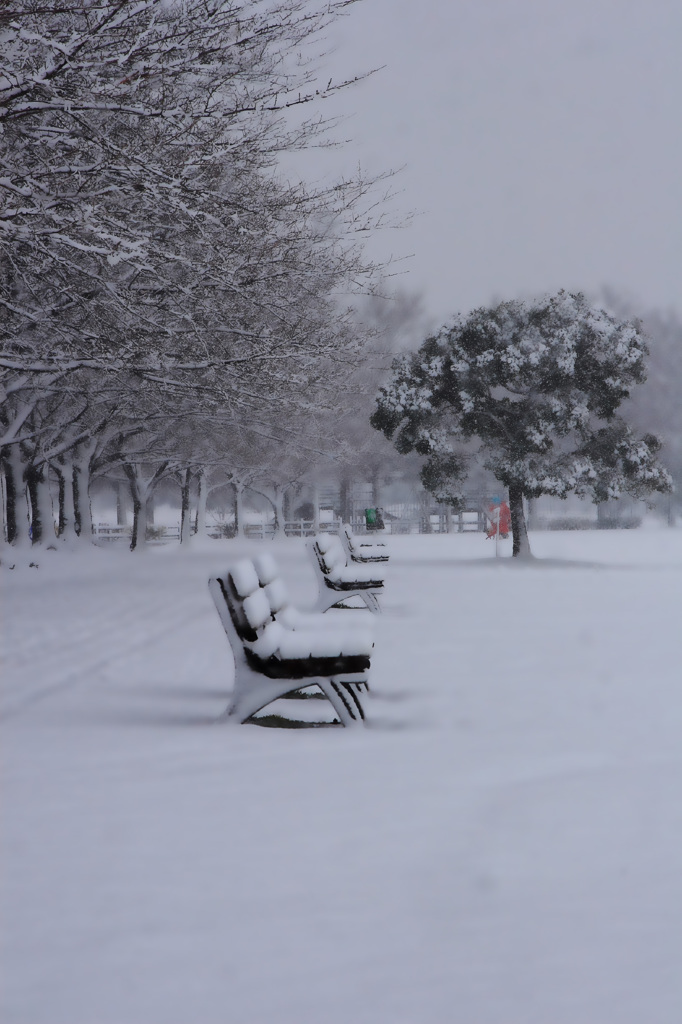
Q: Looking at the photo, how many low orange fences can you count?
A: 0